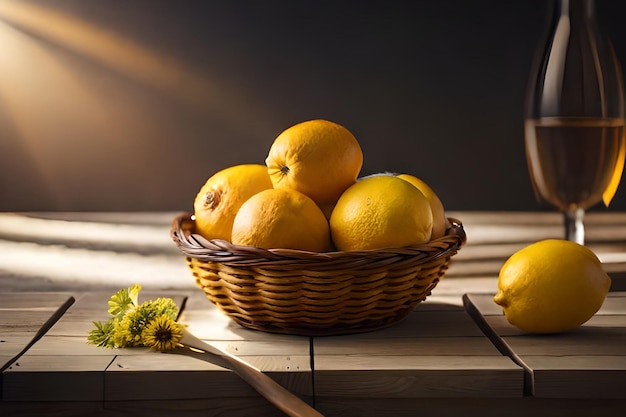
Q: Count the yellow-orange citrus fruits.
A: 6